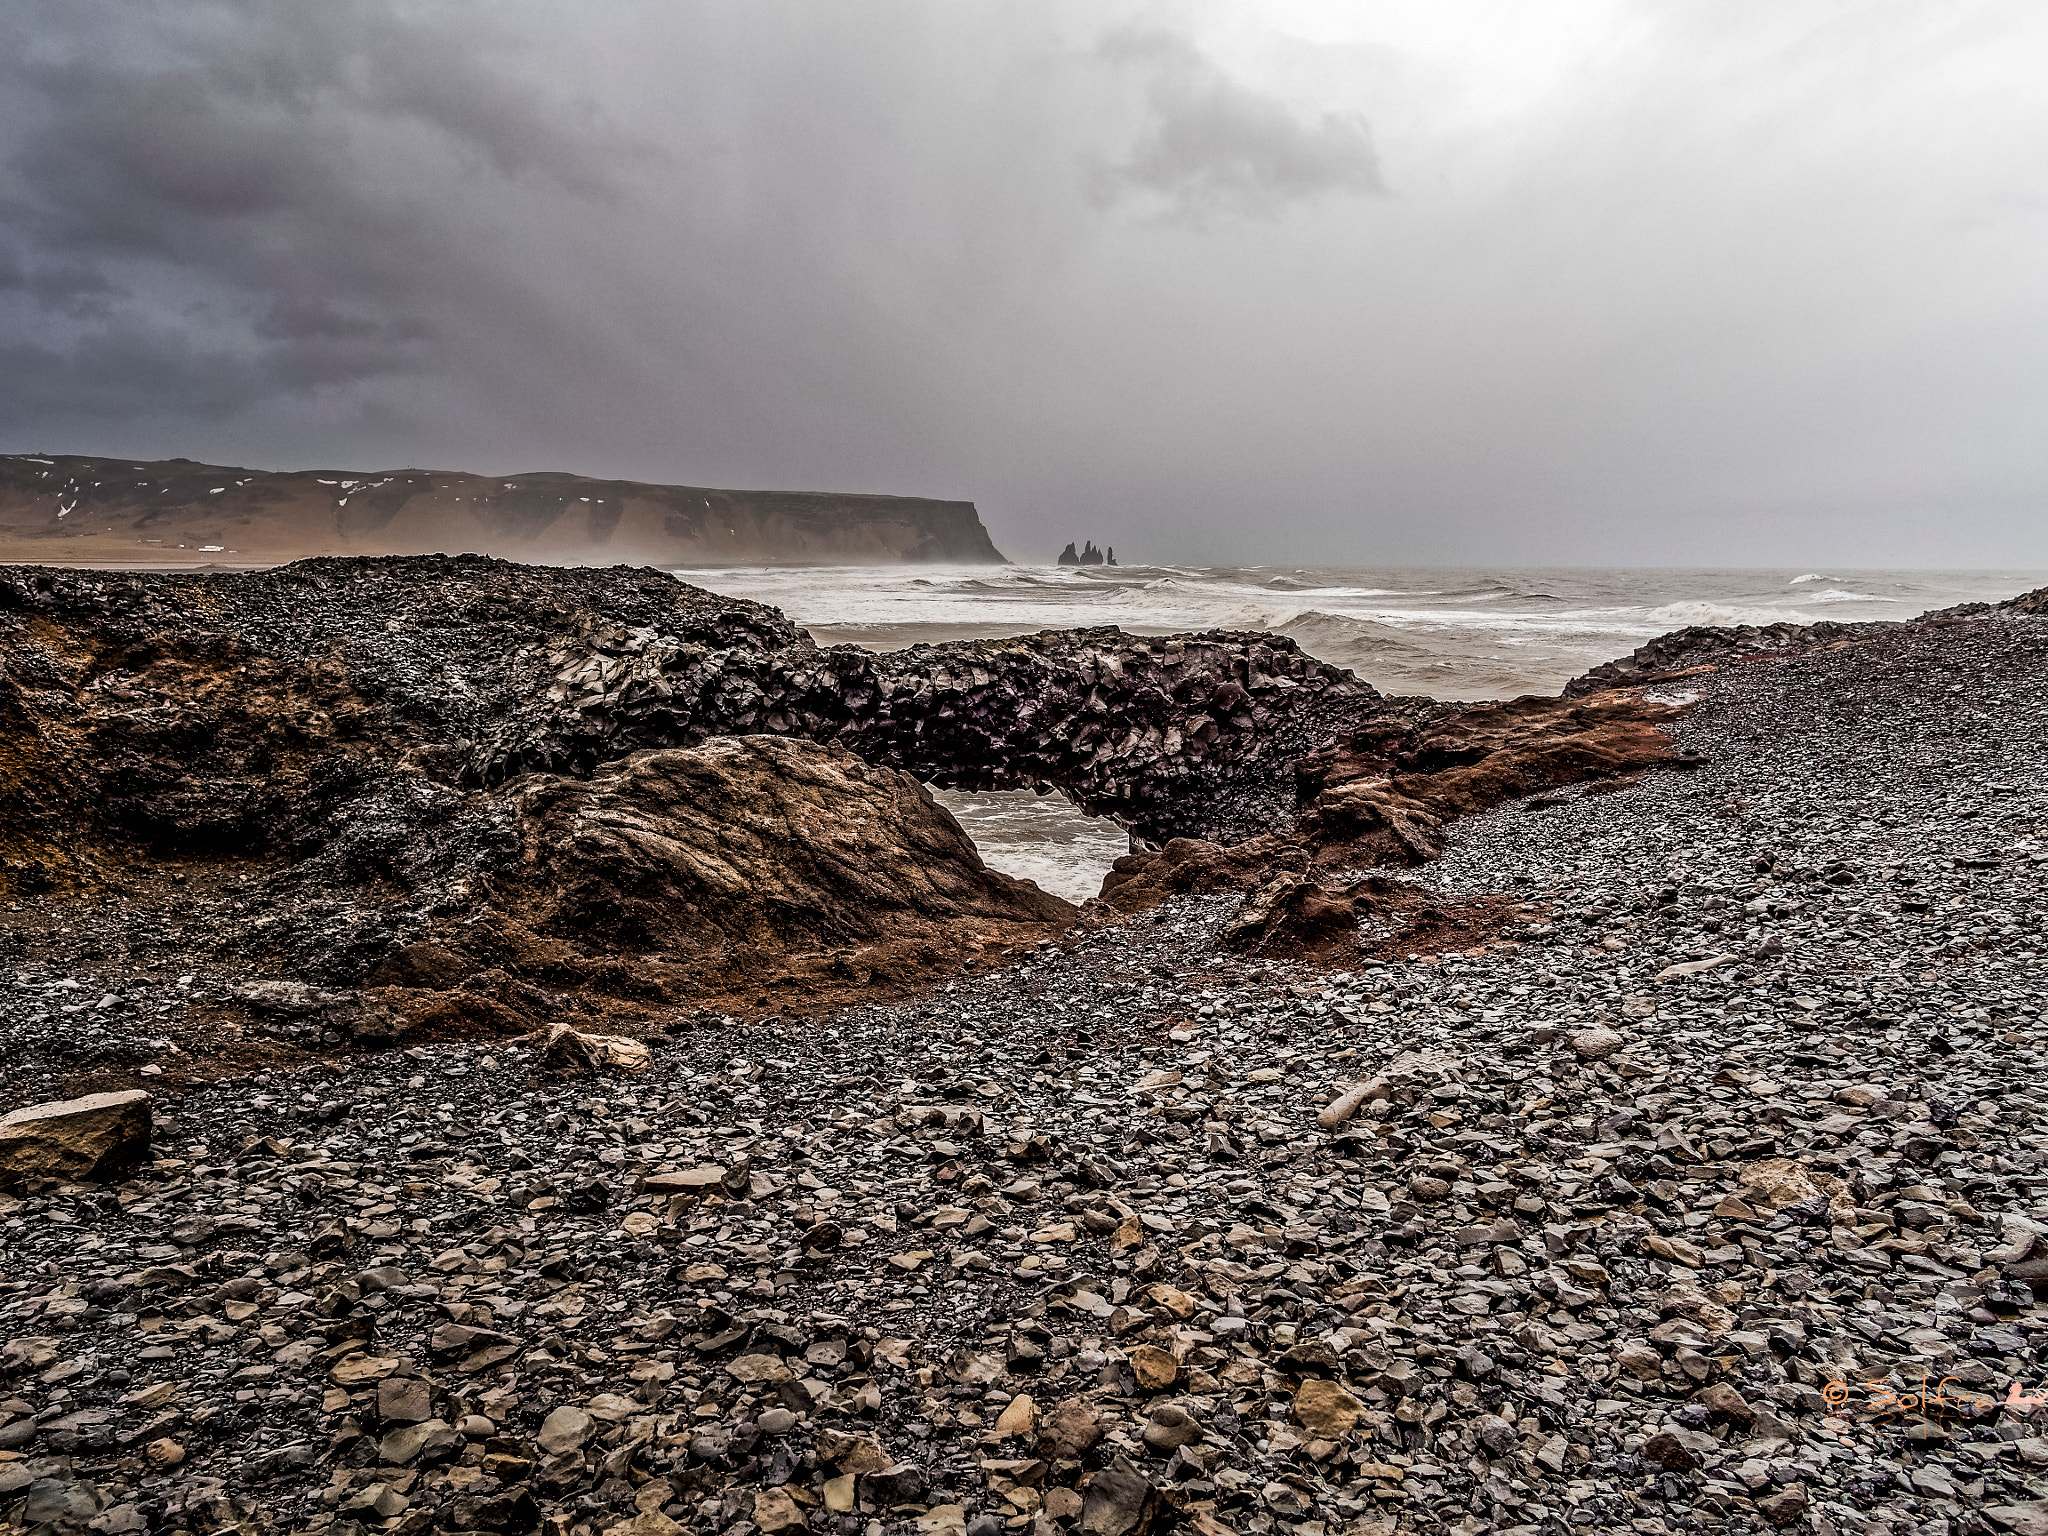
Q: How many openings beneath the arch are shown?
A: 1